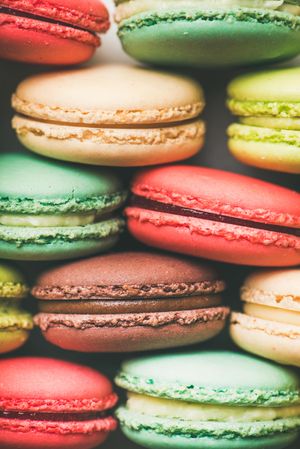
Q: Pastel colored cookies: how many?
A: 11